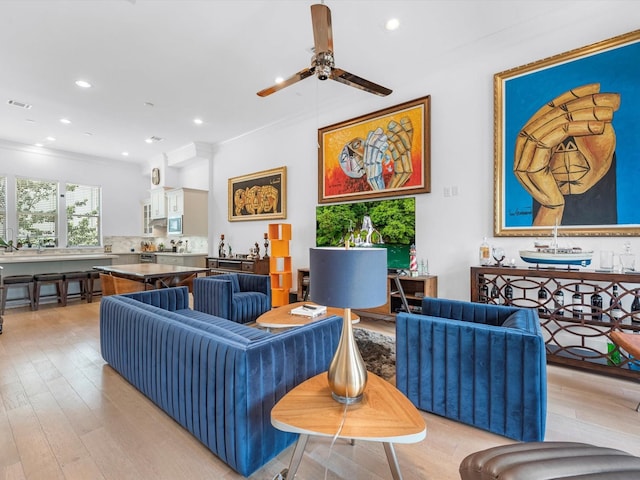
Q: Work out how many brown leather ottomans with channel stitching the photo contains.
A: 1